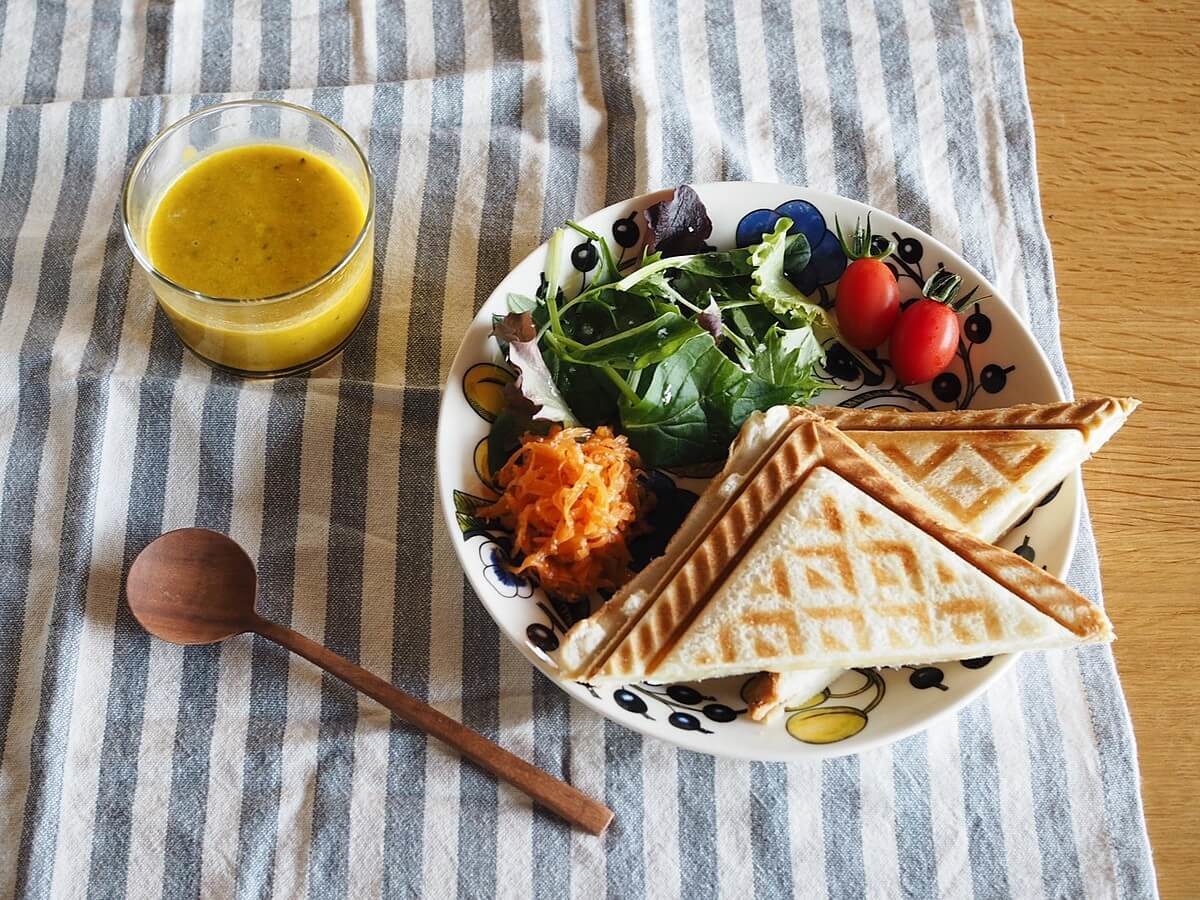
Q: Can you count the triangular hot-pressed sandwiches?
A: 2